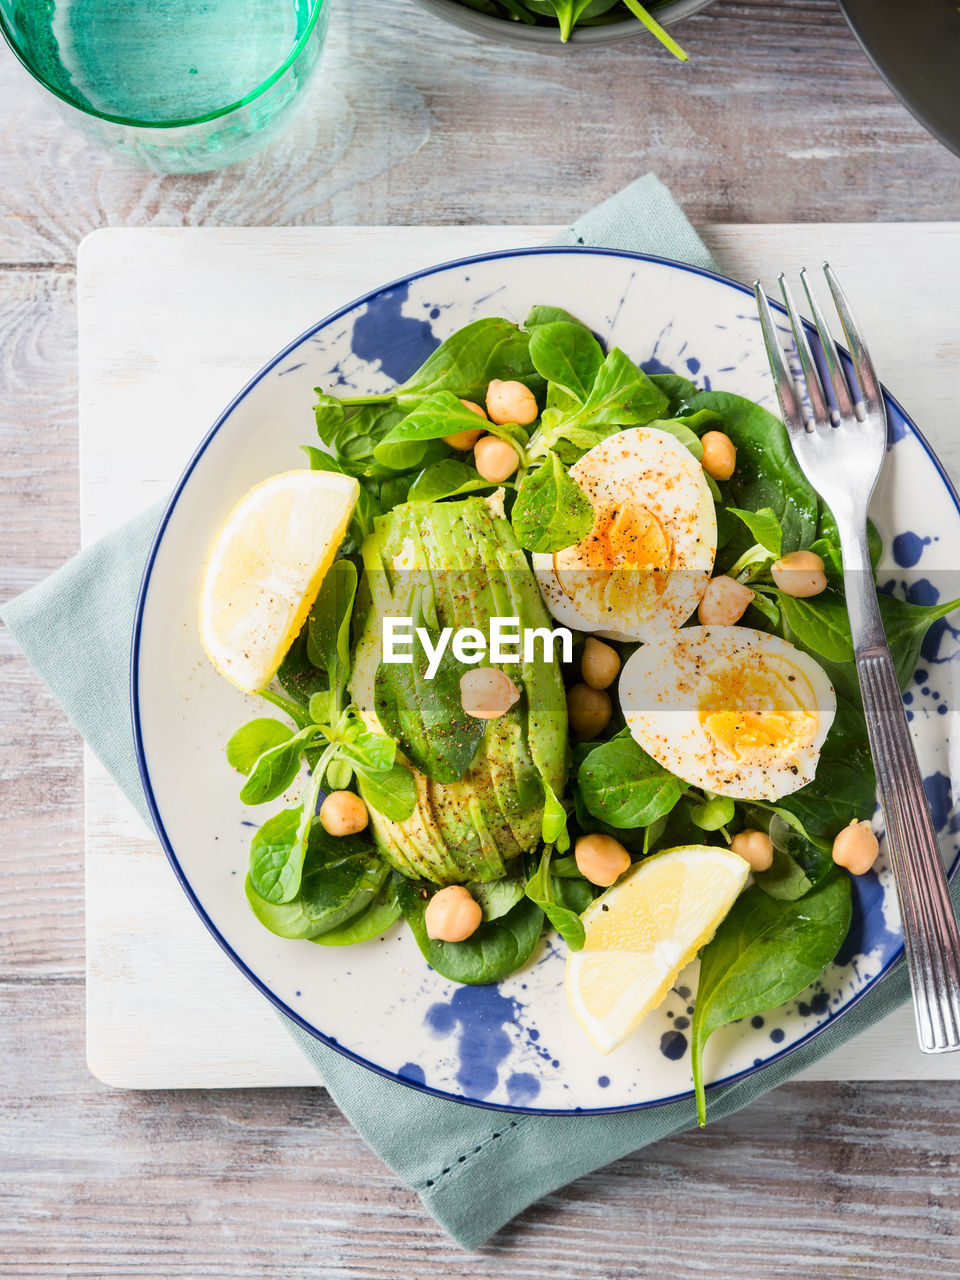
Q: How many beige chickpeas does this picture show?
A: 14